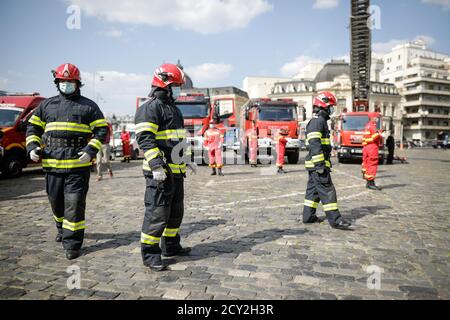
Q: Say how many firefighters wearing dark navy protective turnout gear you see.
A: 3